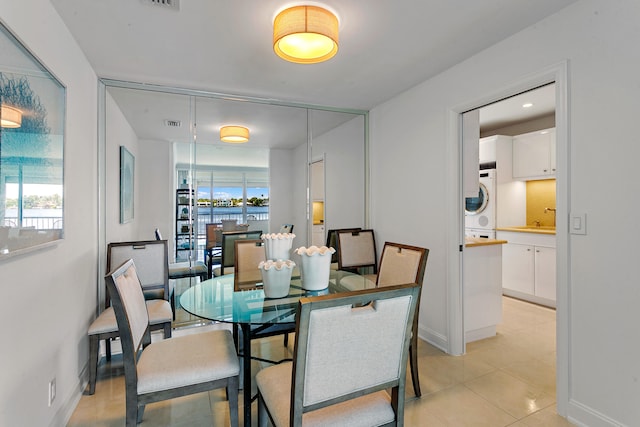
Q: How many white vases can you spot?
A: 3